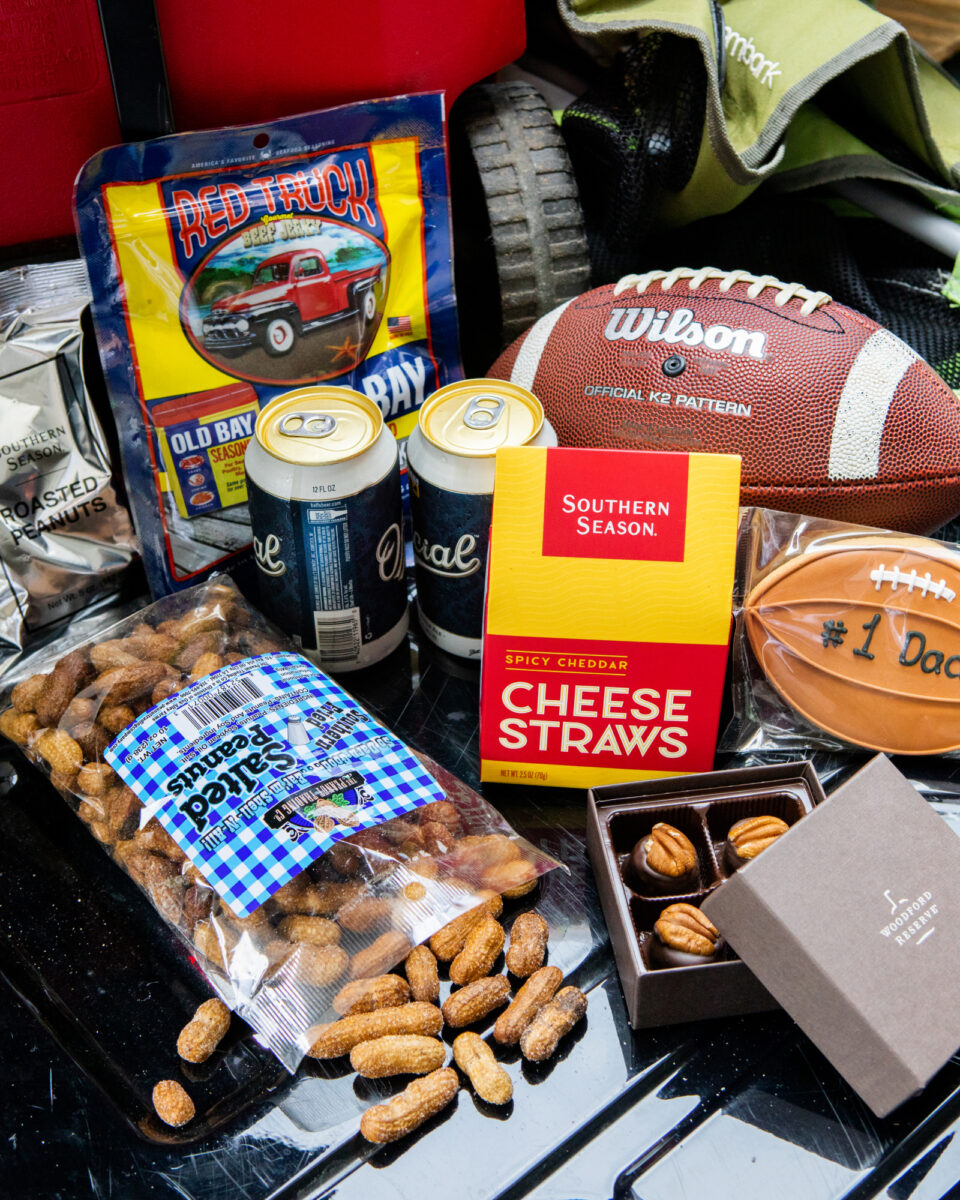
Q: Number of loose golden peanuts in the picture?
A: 14